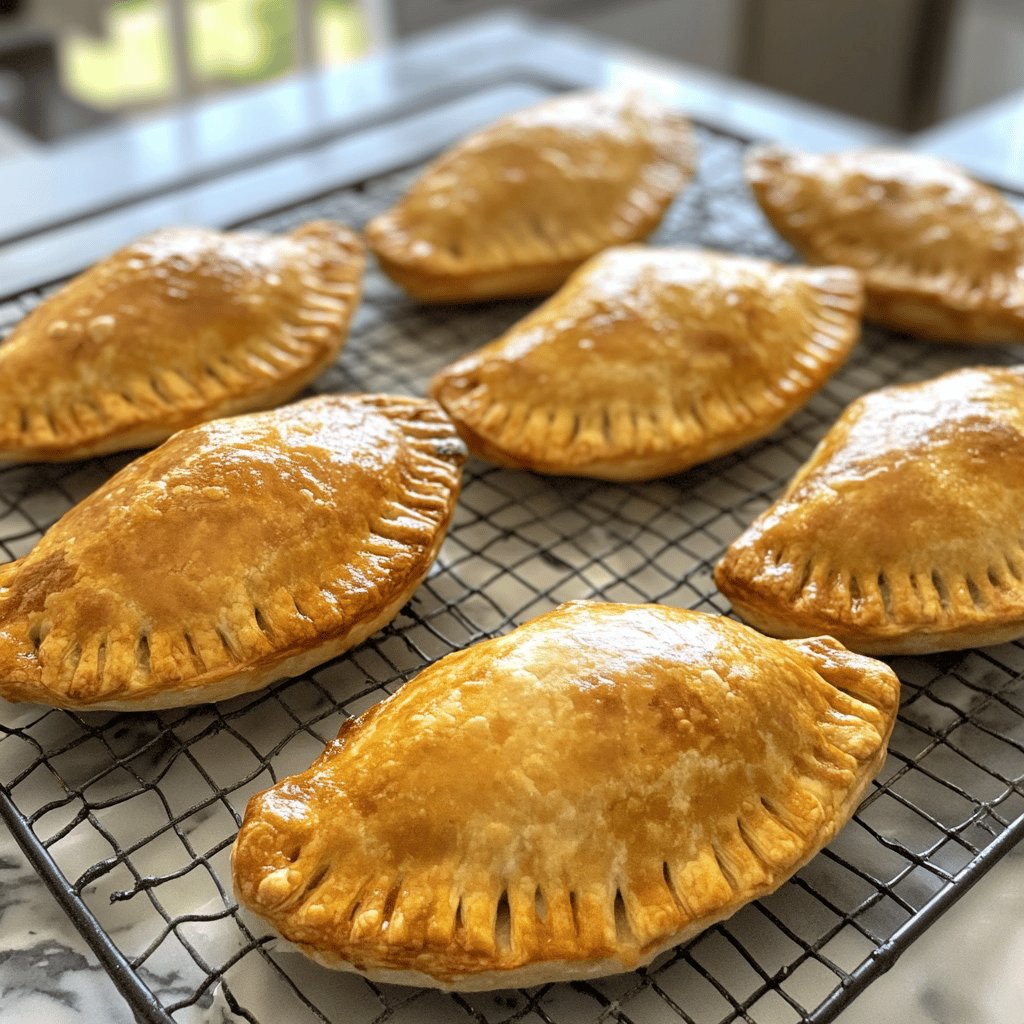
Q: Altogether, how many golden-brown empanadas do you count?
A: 7